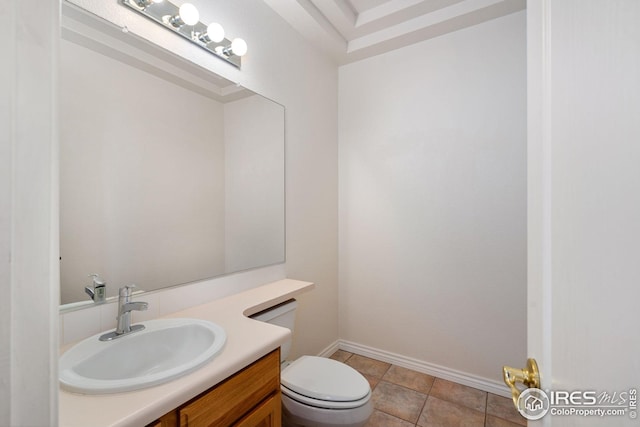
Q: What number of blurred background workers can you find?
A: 0